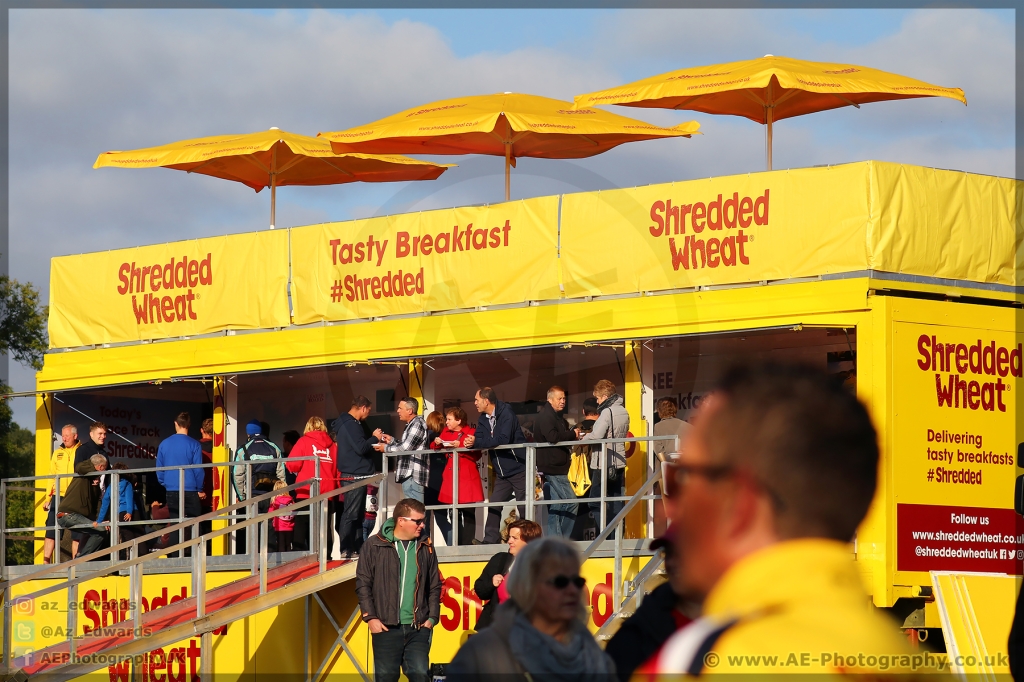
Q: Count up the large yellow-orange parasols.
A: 3